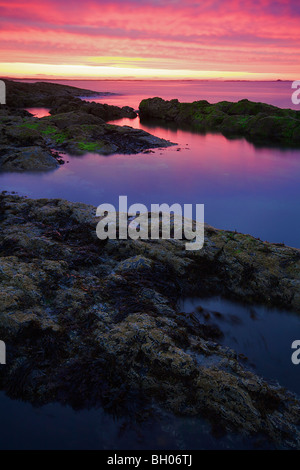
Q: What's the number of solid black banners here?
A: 1